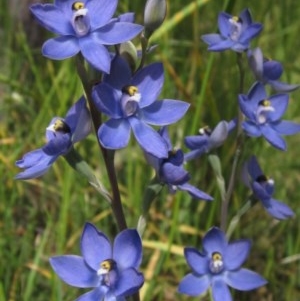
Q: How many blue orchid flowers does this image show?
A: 11